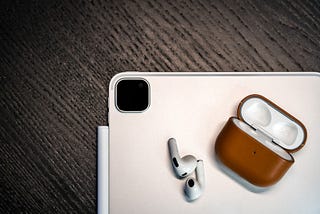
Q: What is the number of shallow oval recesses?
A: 2